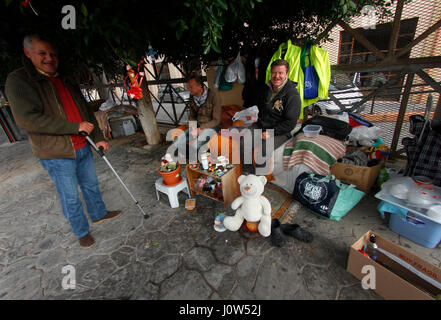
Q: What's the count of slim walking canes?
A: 1